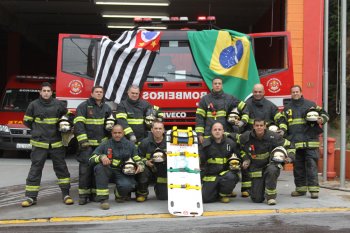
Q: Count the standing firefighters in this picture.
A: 6